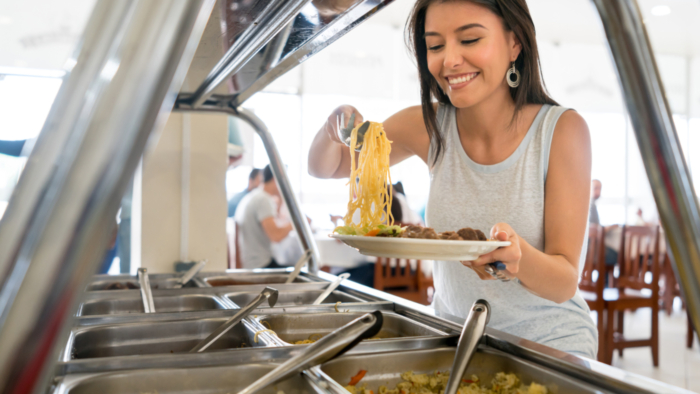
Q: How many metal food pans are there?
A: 8